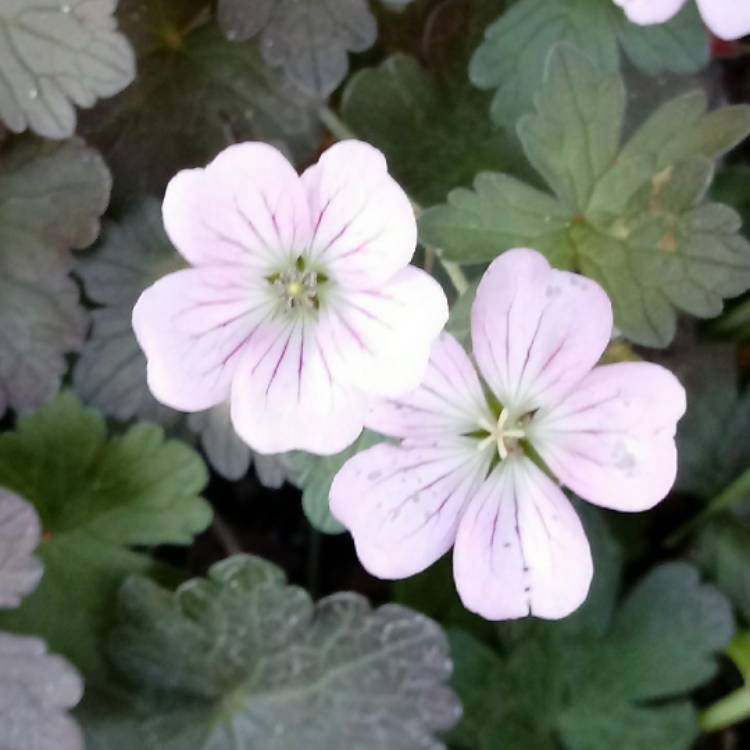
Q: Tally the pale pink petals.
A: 12